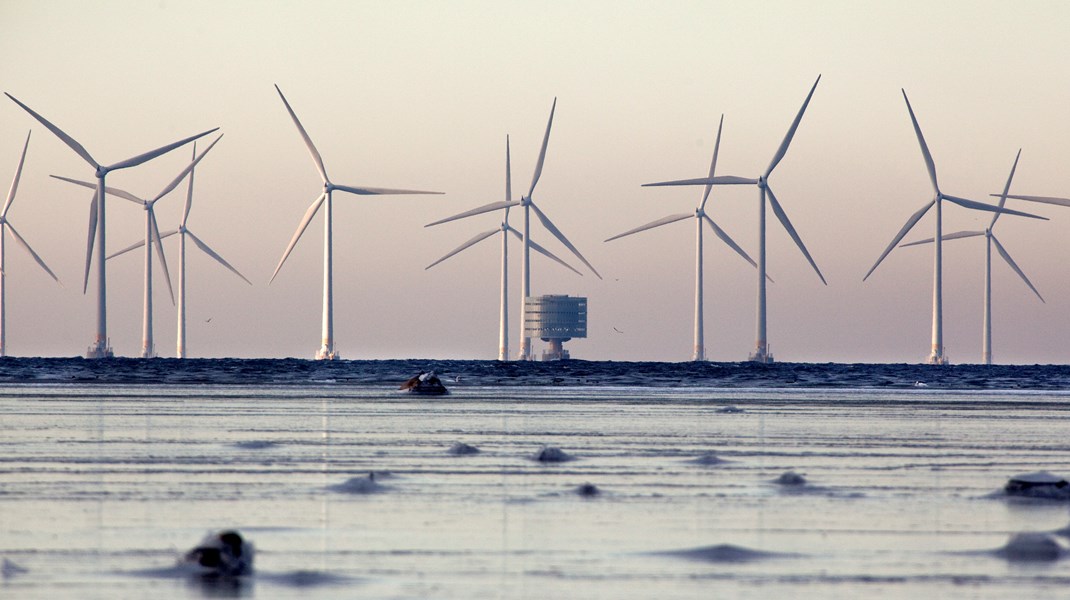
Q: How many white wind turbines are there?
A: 12